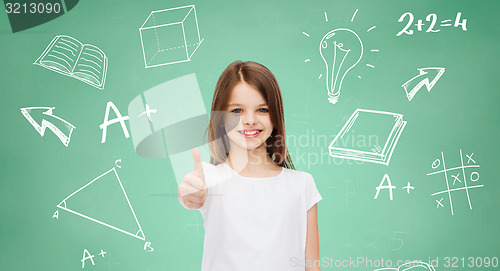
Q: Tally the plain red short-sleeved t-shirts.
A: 0